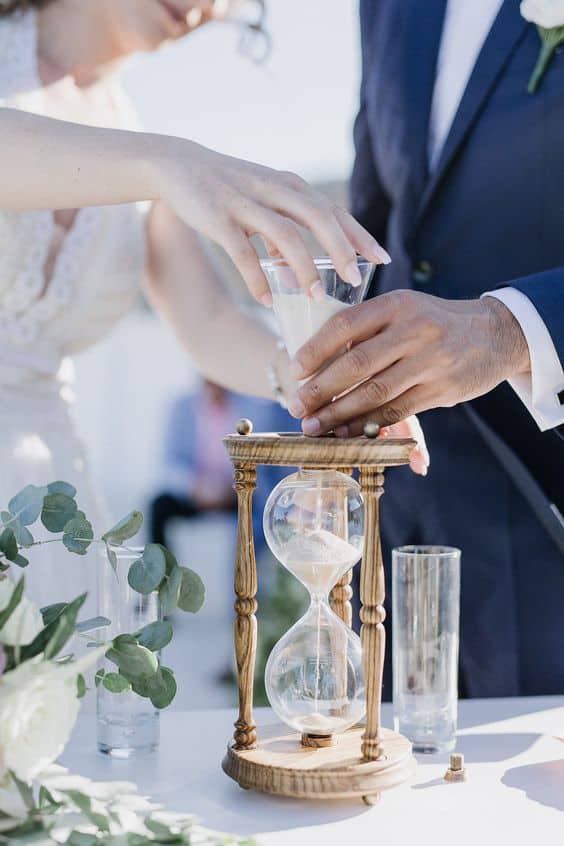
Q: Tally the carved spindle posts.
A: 3